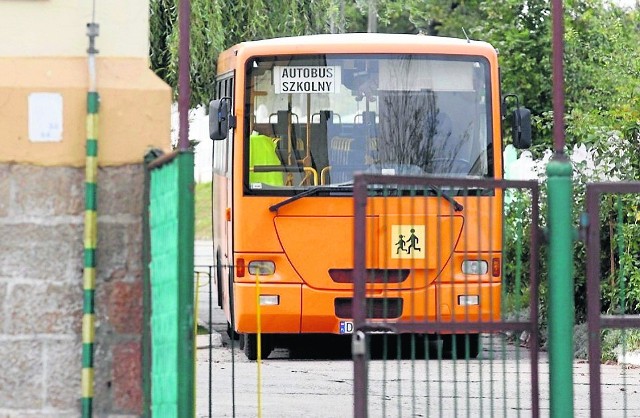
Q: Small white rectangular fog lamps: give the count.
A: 2